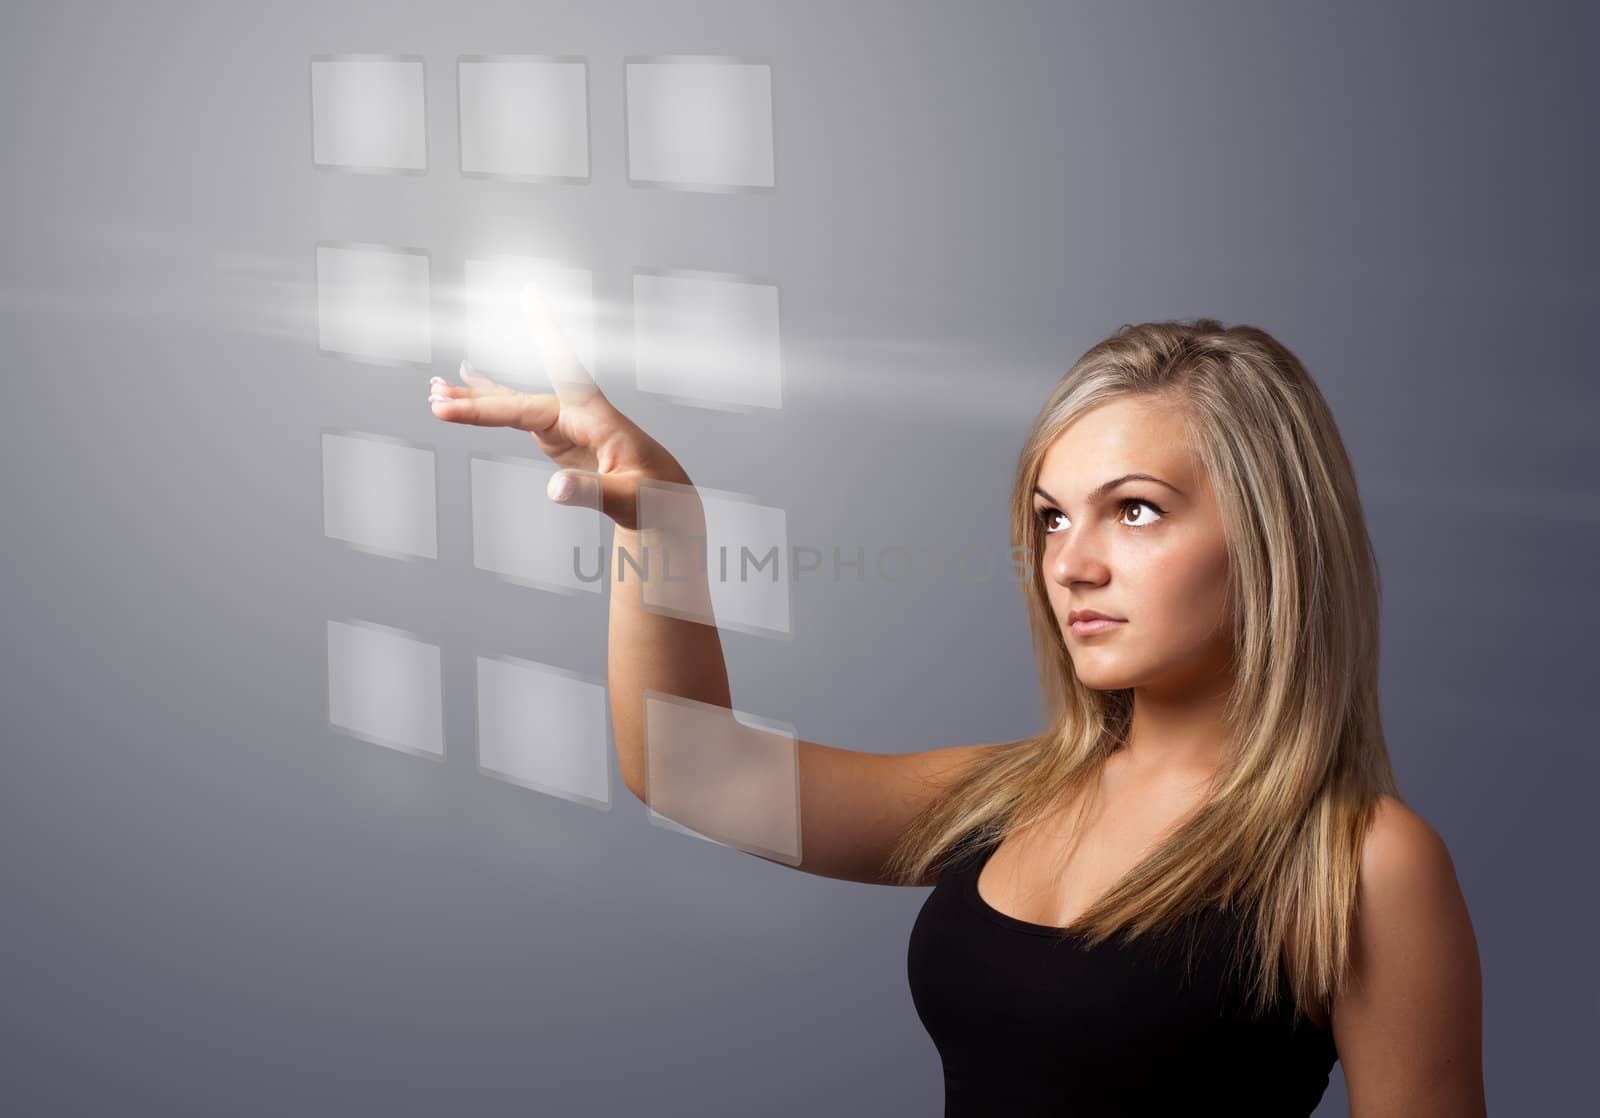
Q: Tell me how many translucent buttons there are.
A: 12